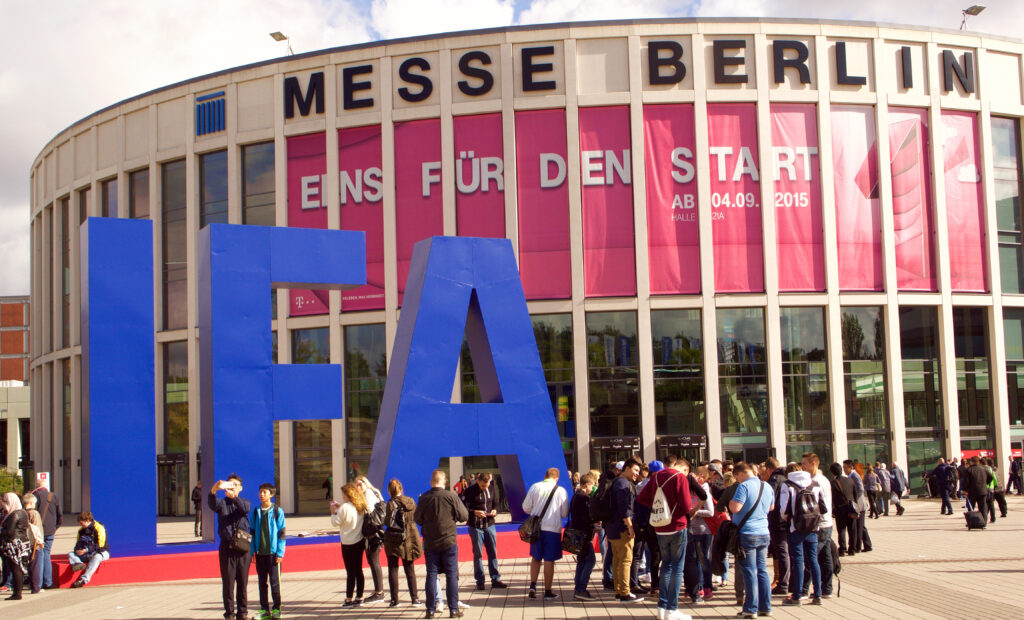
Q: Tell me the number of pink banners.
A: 12